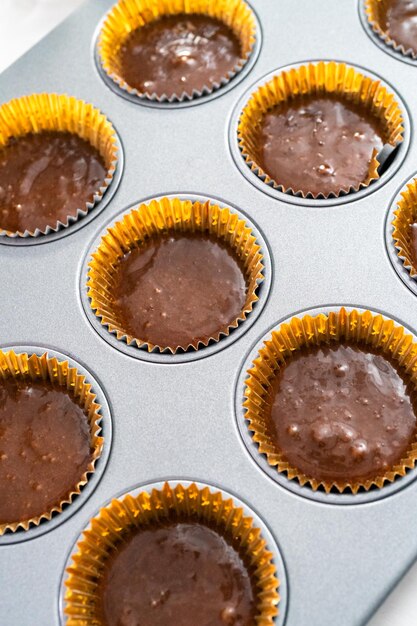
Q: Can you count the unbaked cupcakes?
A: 9